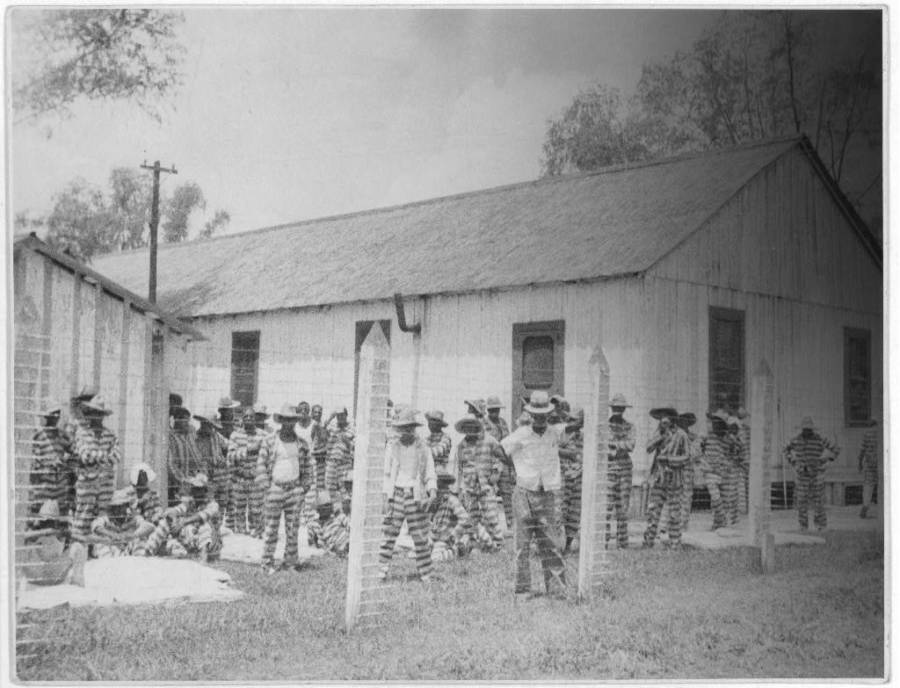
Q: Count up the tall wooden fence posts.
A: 3